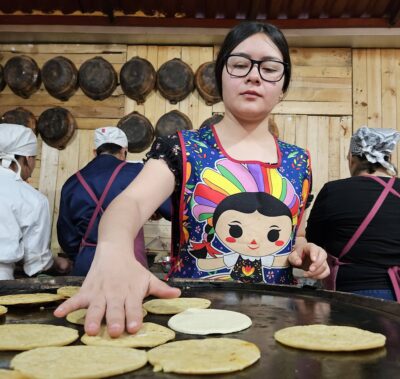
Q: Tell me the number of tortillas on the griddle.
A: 12